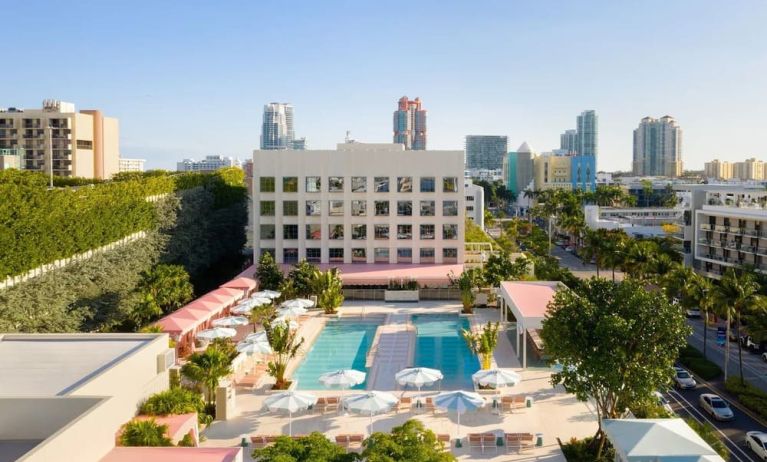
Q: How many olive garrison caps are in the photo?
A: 0